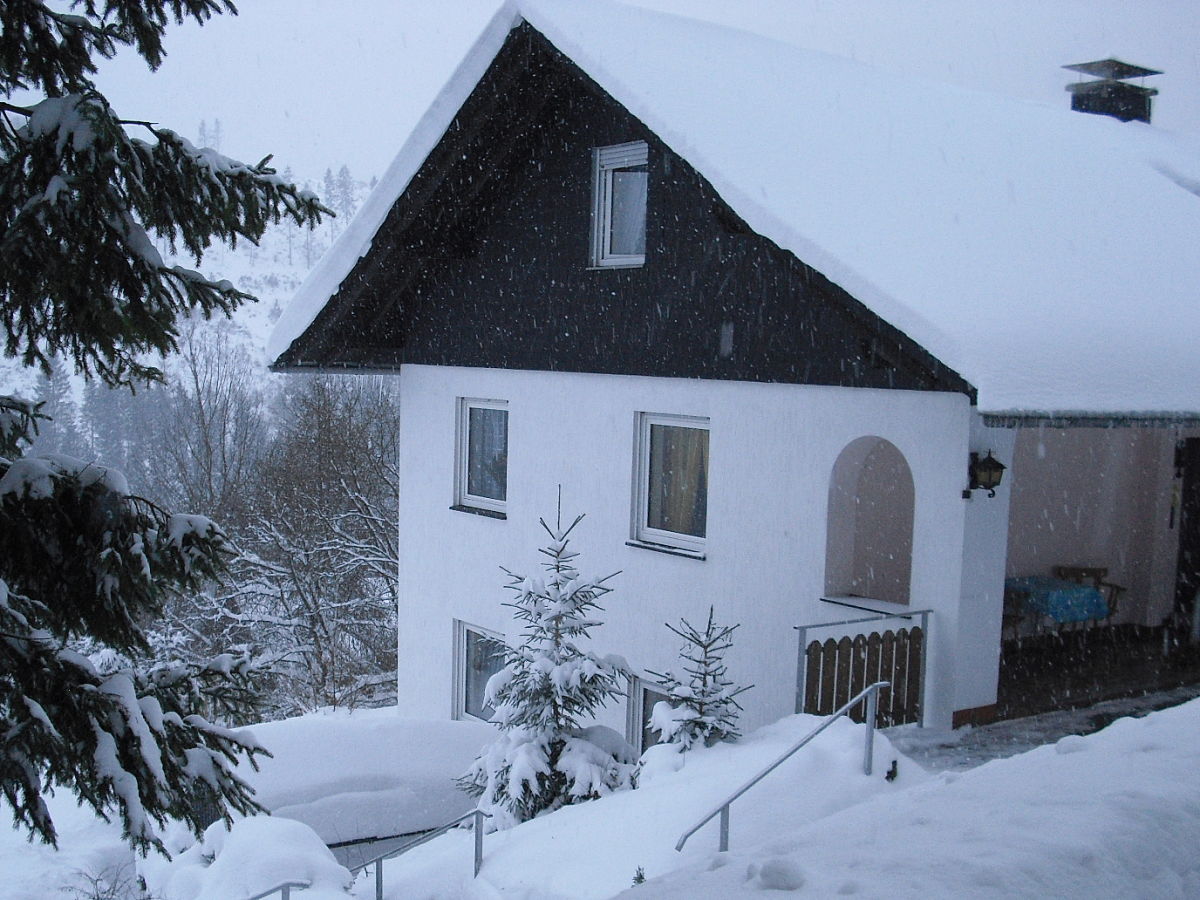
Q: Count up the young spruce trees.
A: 2